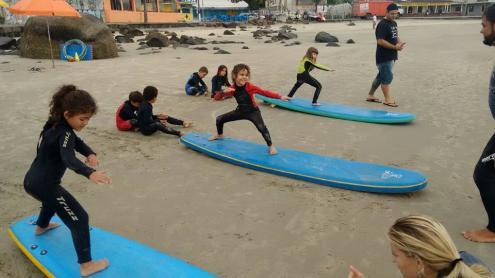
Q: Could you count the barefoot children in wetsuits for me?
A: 7